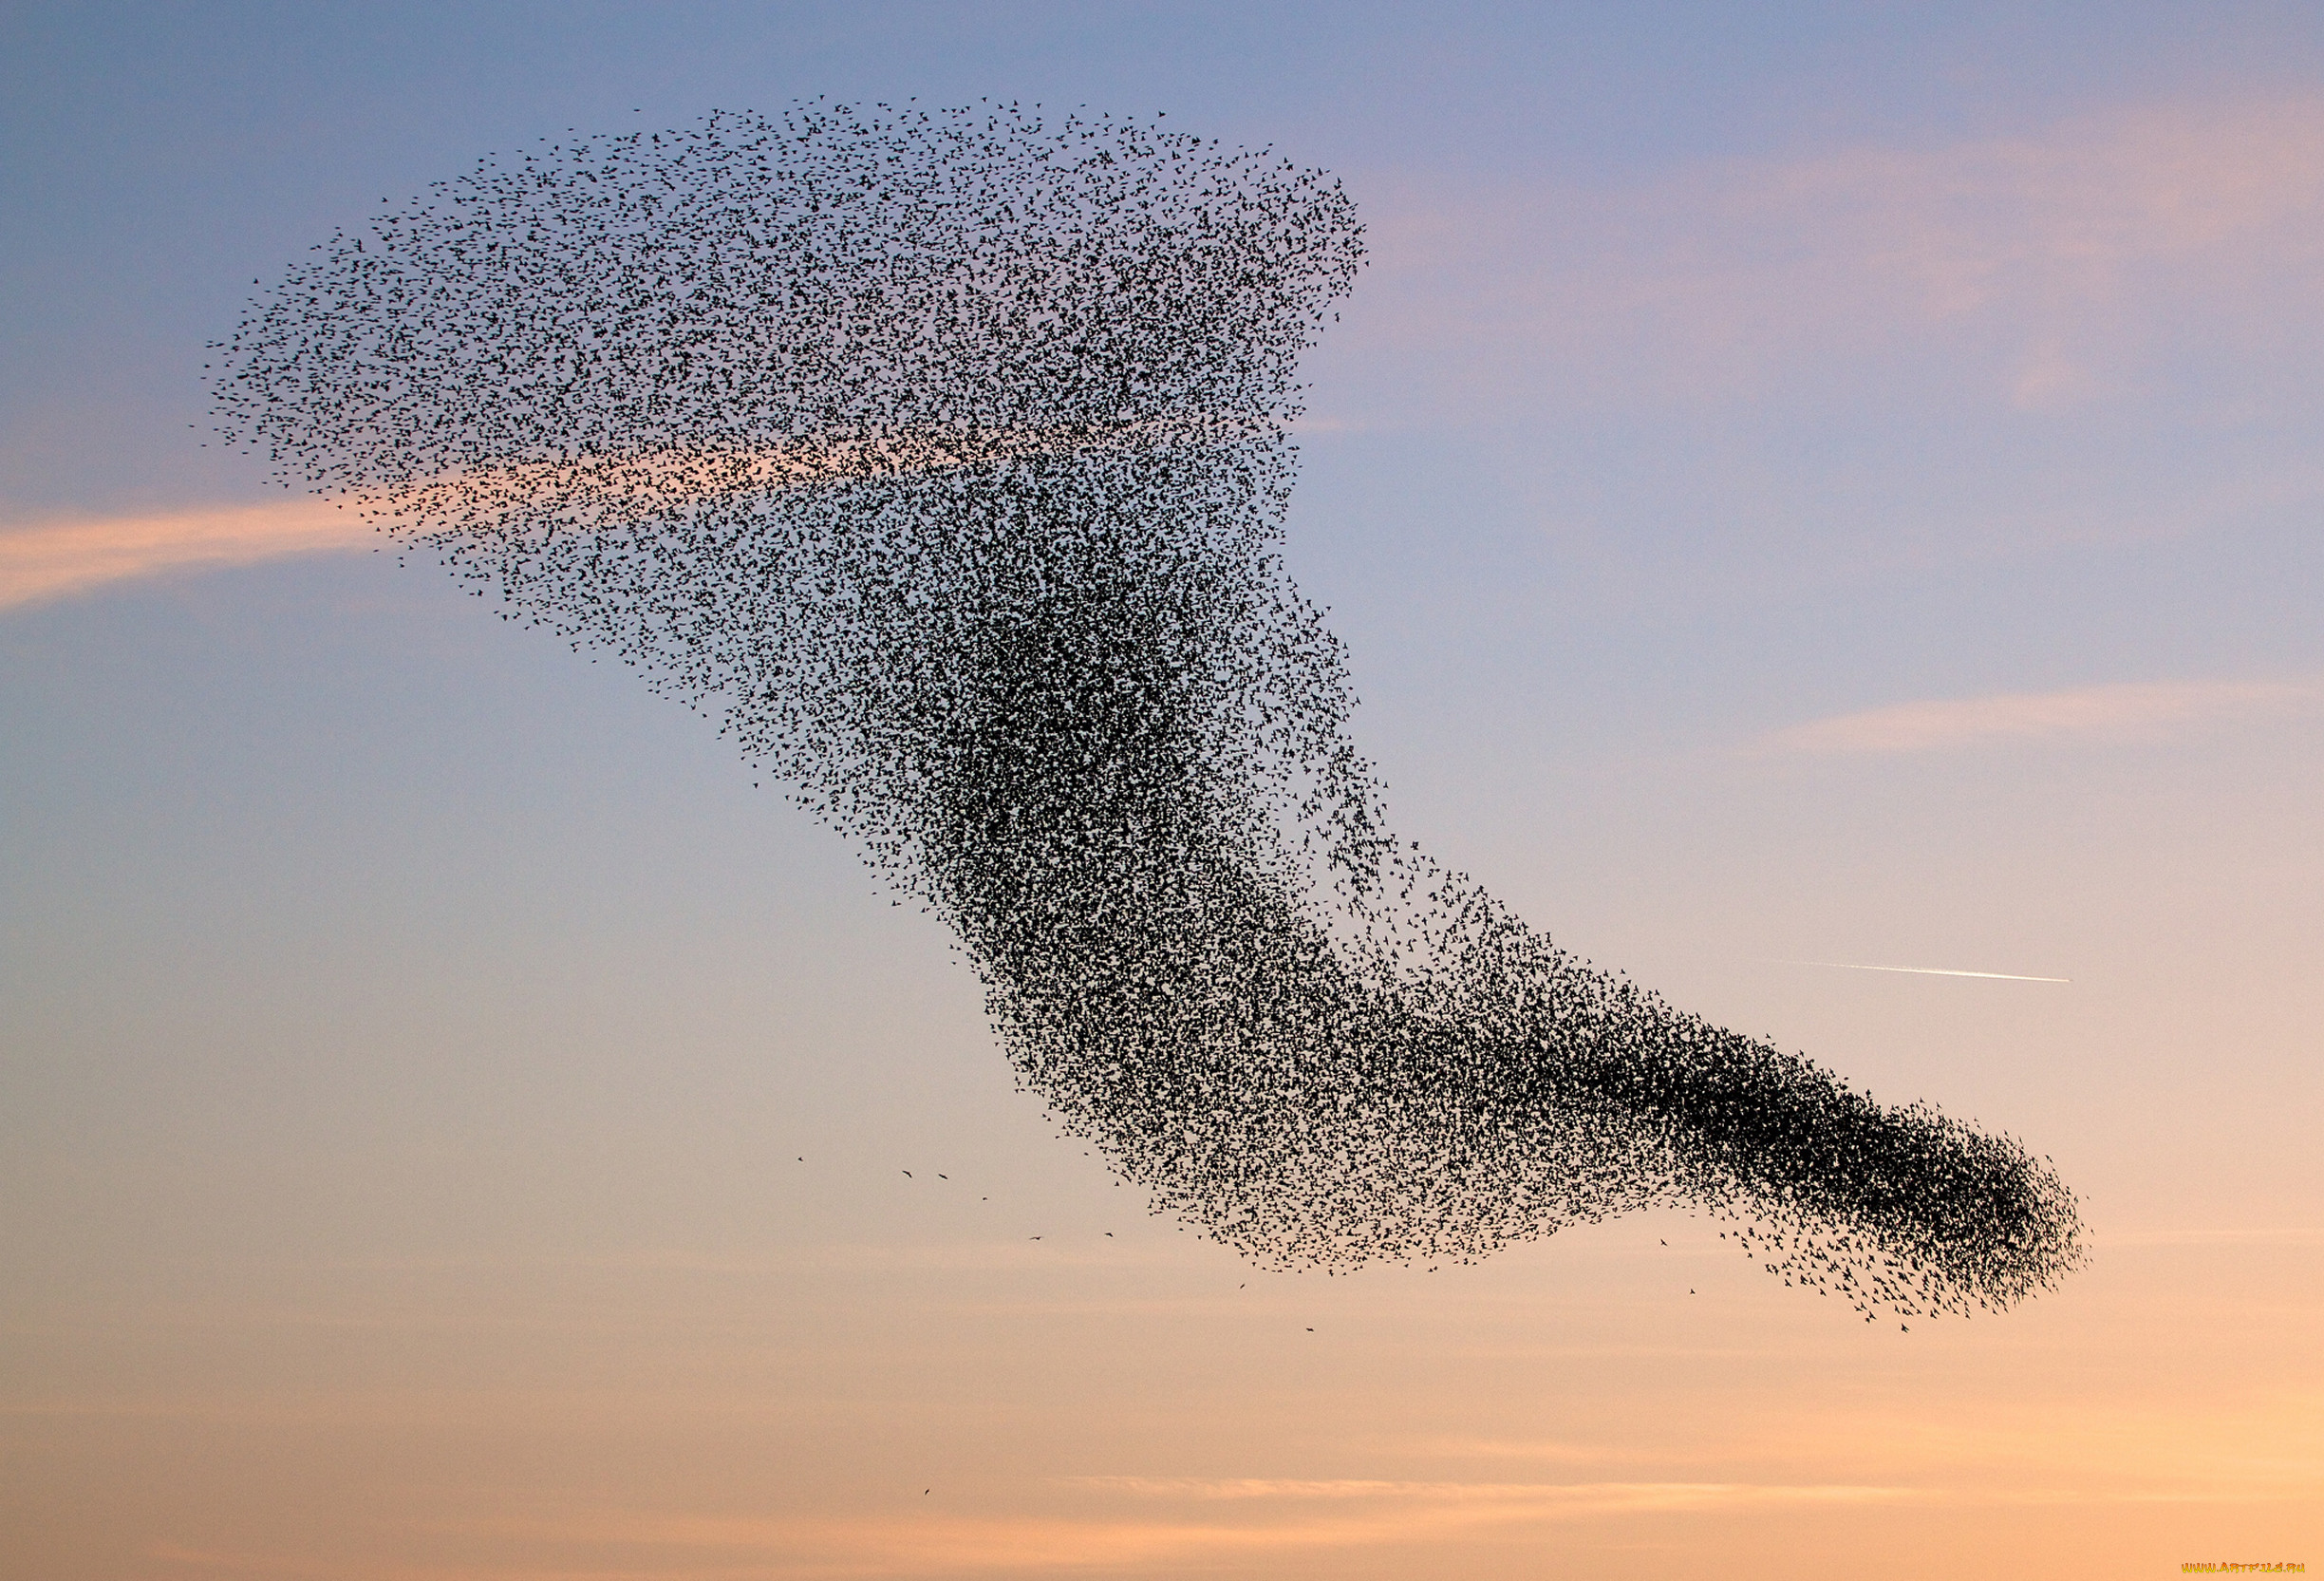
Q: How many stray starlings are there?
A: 11